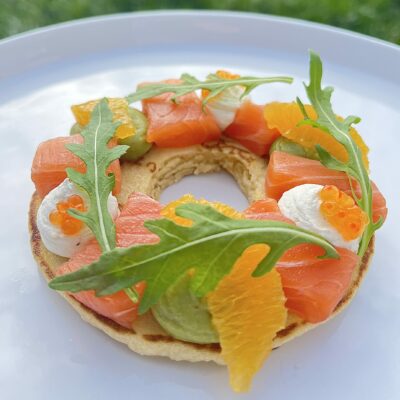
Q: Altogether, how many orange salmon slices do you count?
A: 6